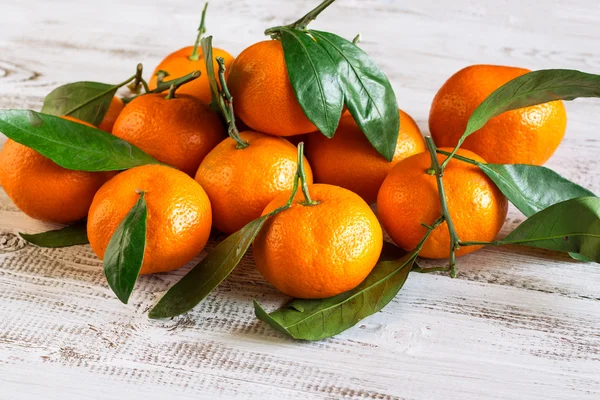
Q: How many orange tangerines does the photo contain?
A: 11